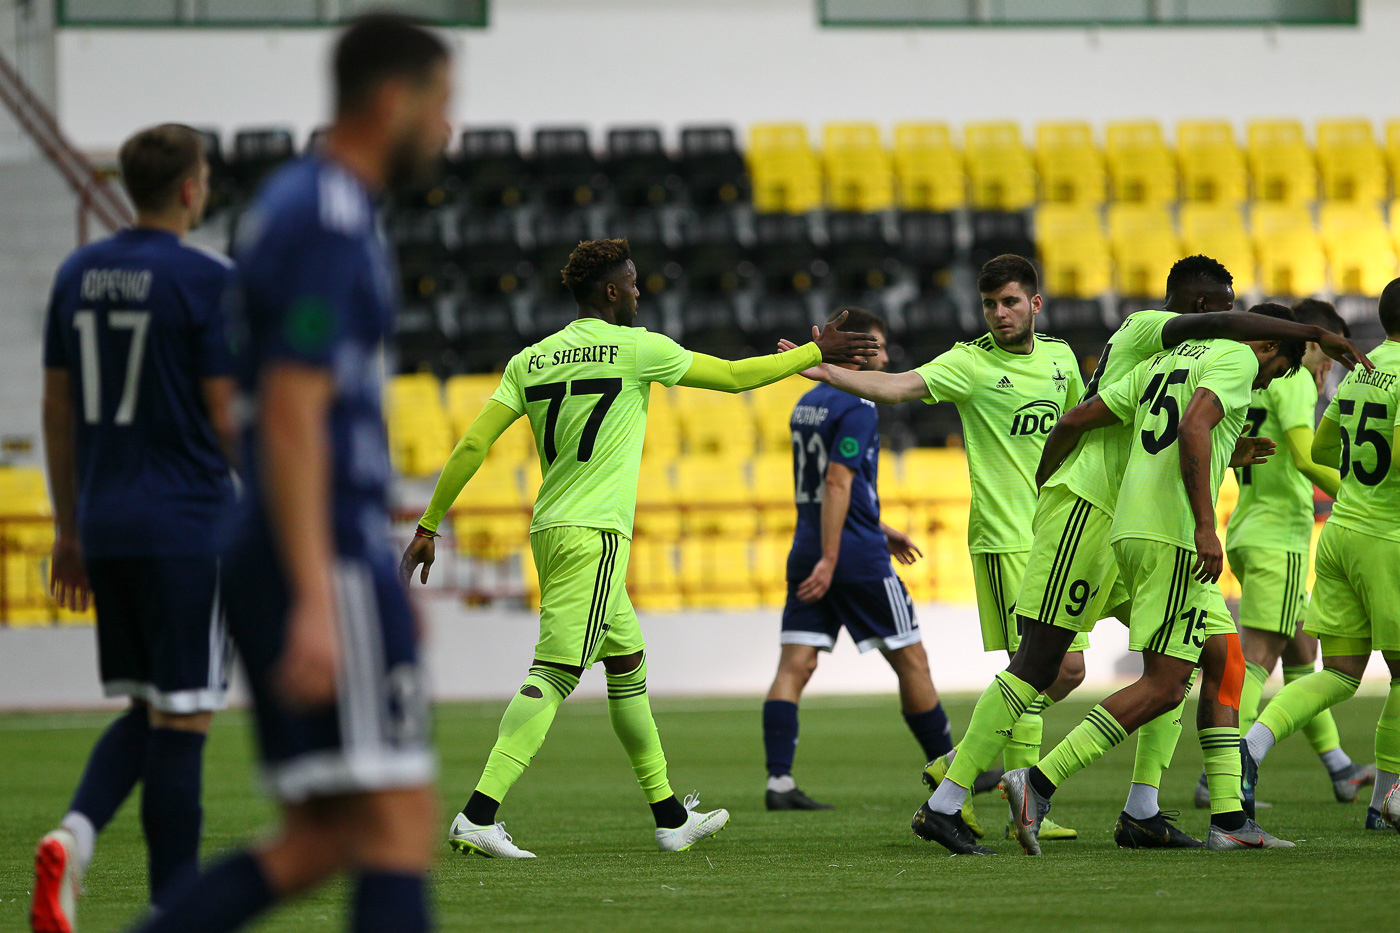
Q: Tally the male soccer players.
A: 9